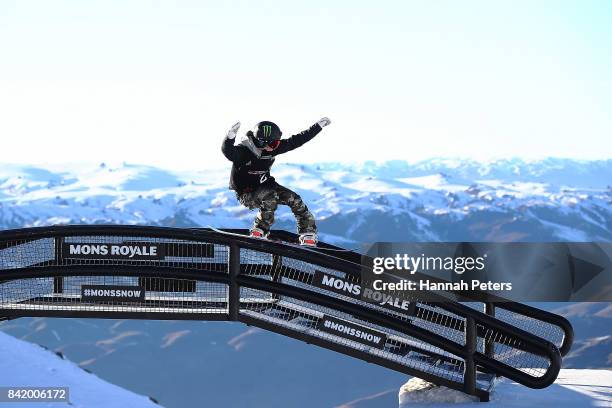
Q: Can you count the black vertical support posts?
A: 5